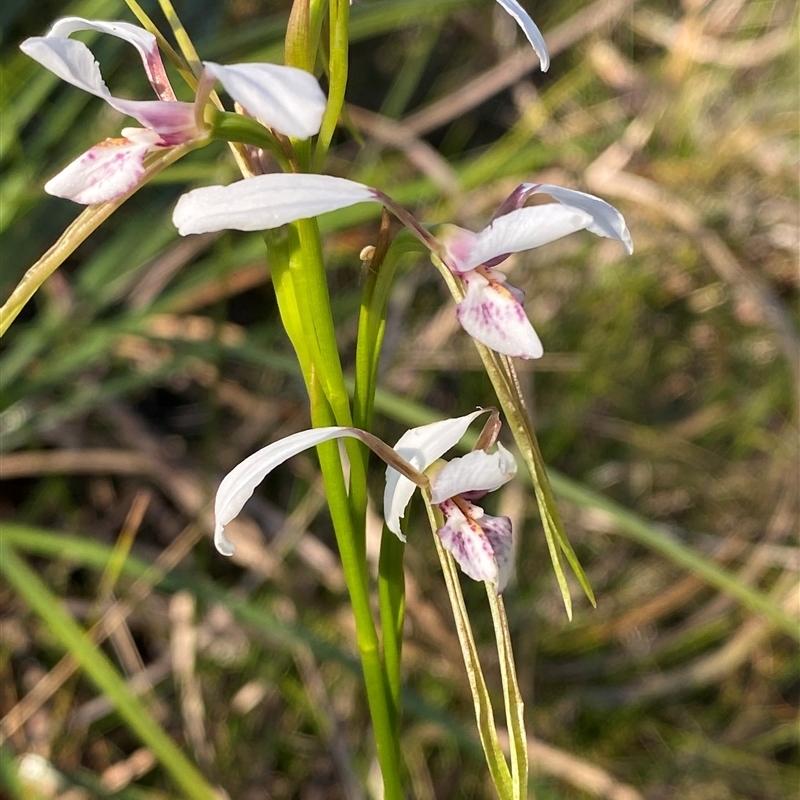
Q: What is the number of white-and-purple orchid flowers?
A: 3